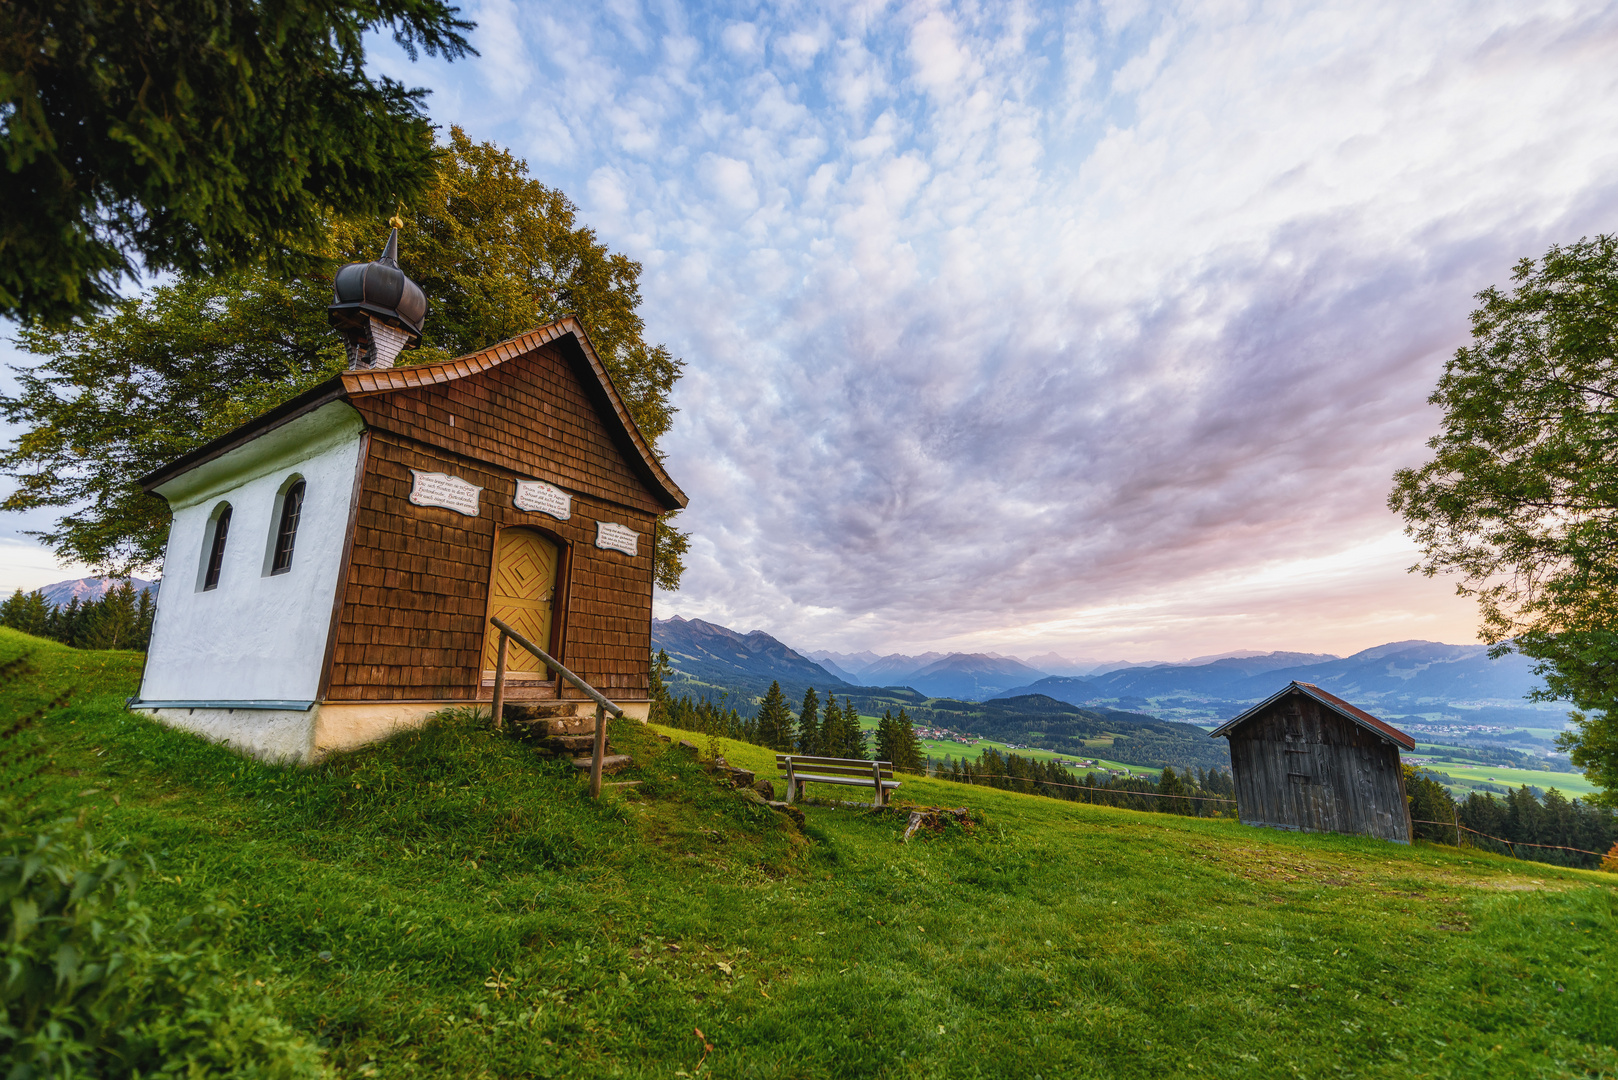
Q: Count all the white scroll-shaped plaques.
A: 3